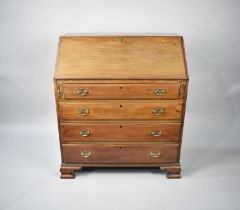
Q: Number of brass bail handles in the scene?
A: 8